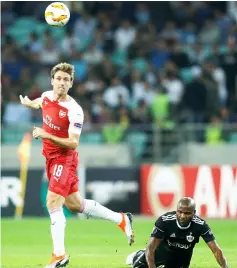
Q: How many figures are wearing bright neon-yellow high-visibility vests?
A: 3